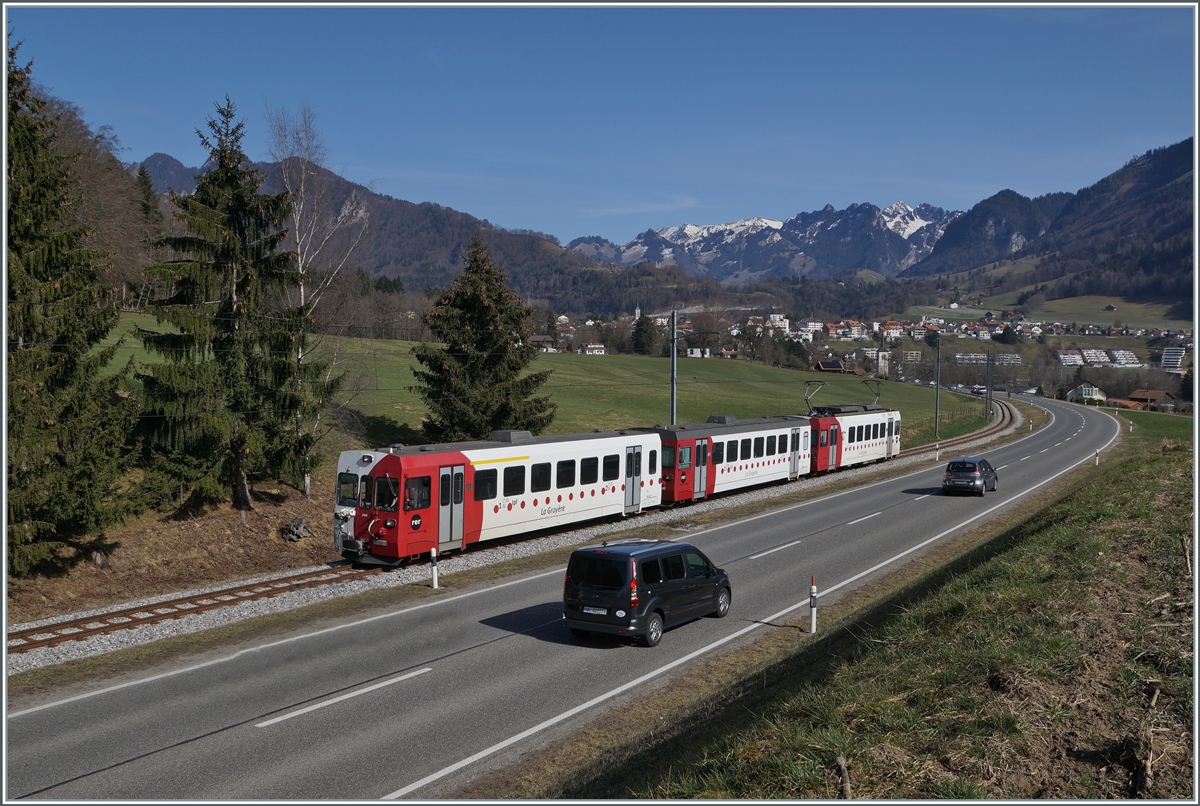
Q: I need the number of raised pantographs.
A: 2